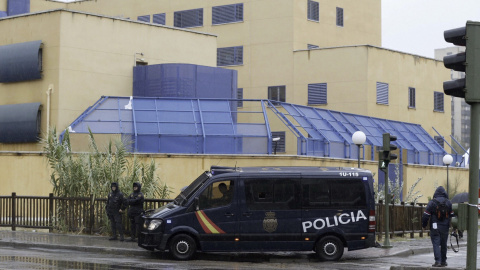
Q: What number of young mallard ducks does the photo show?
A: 0